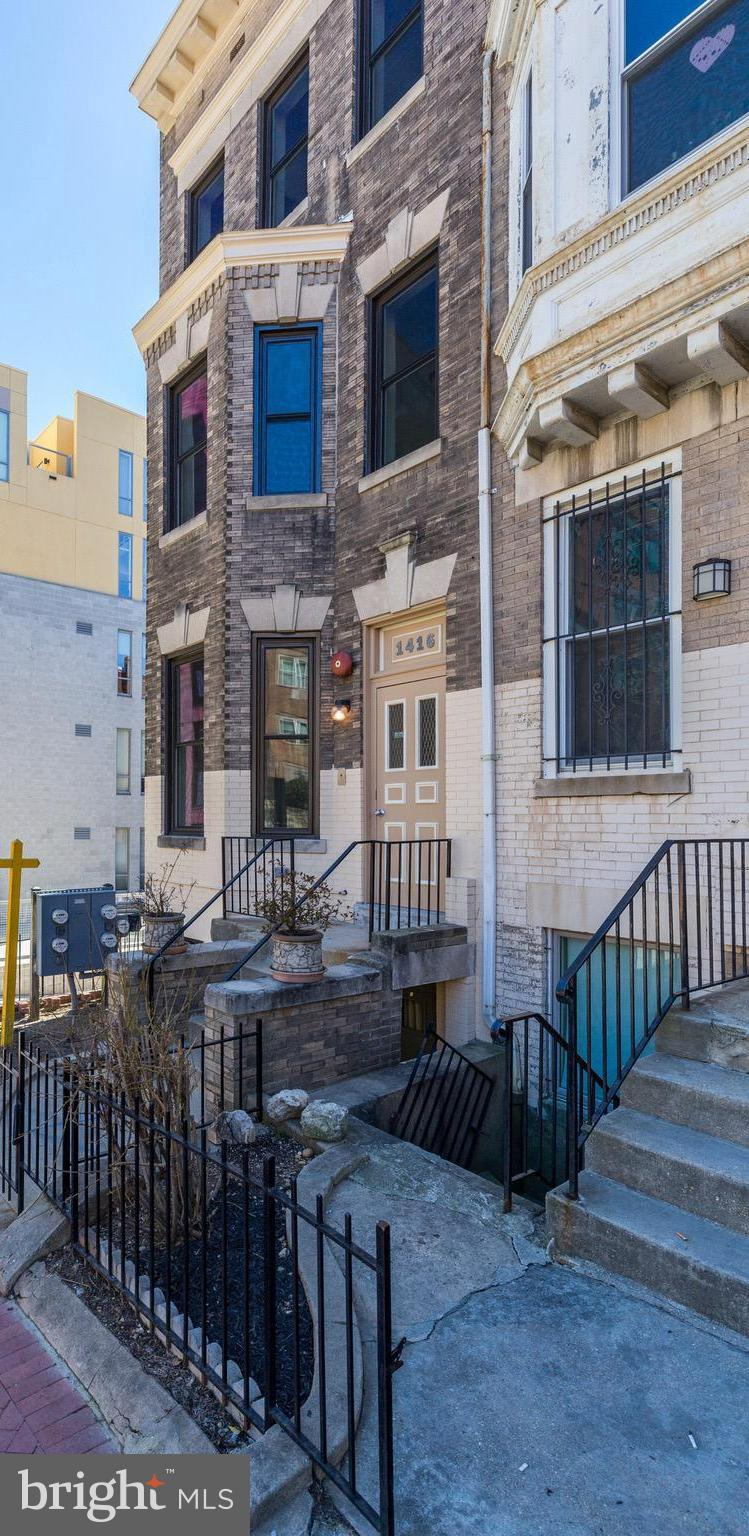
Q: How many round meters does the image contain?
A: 5